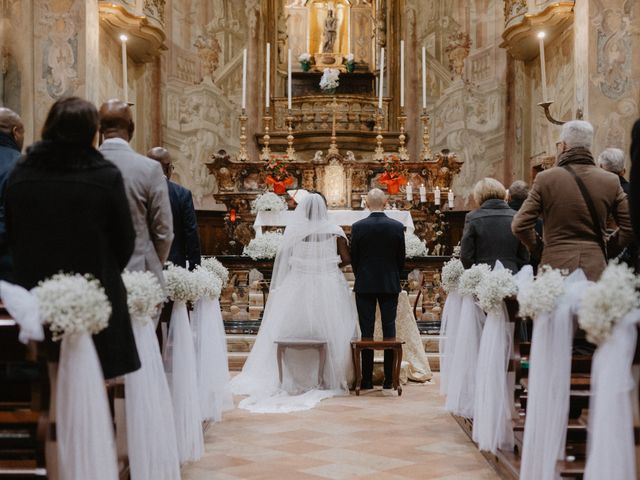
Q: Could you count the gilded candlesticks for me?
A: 6